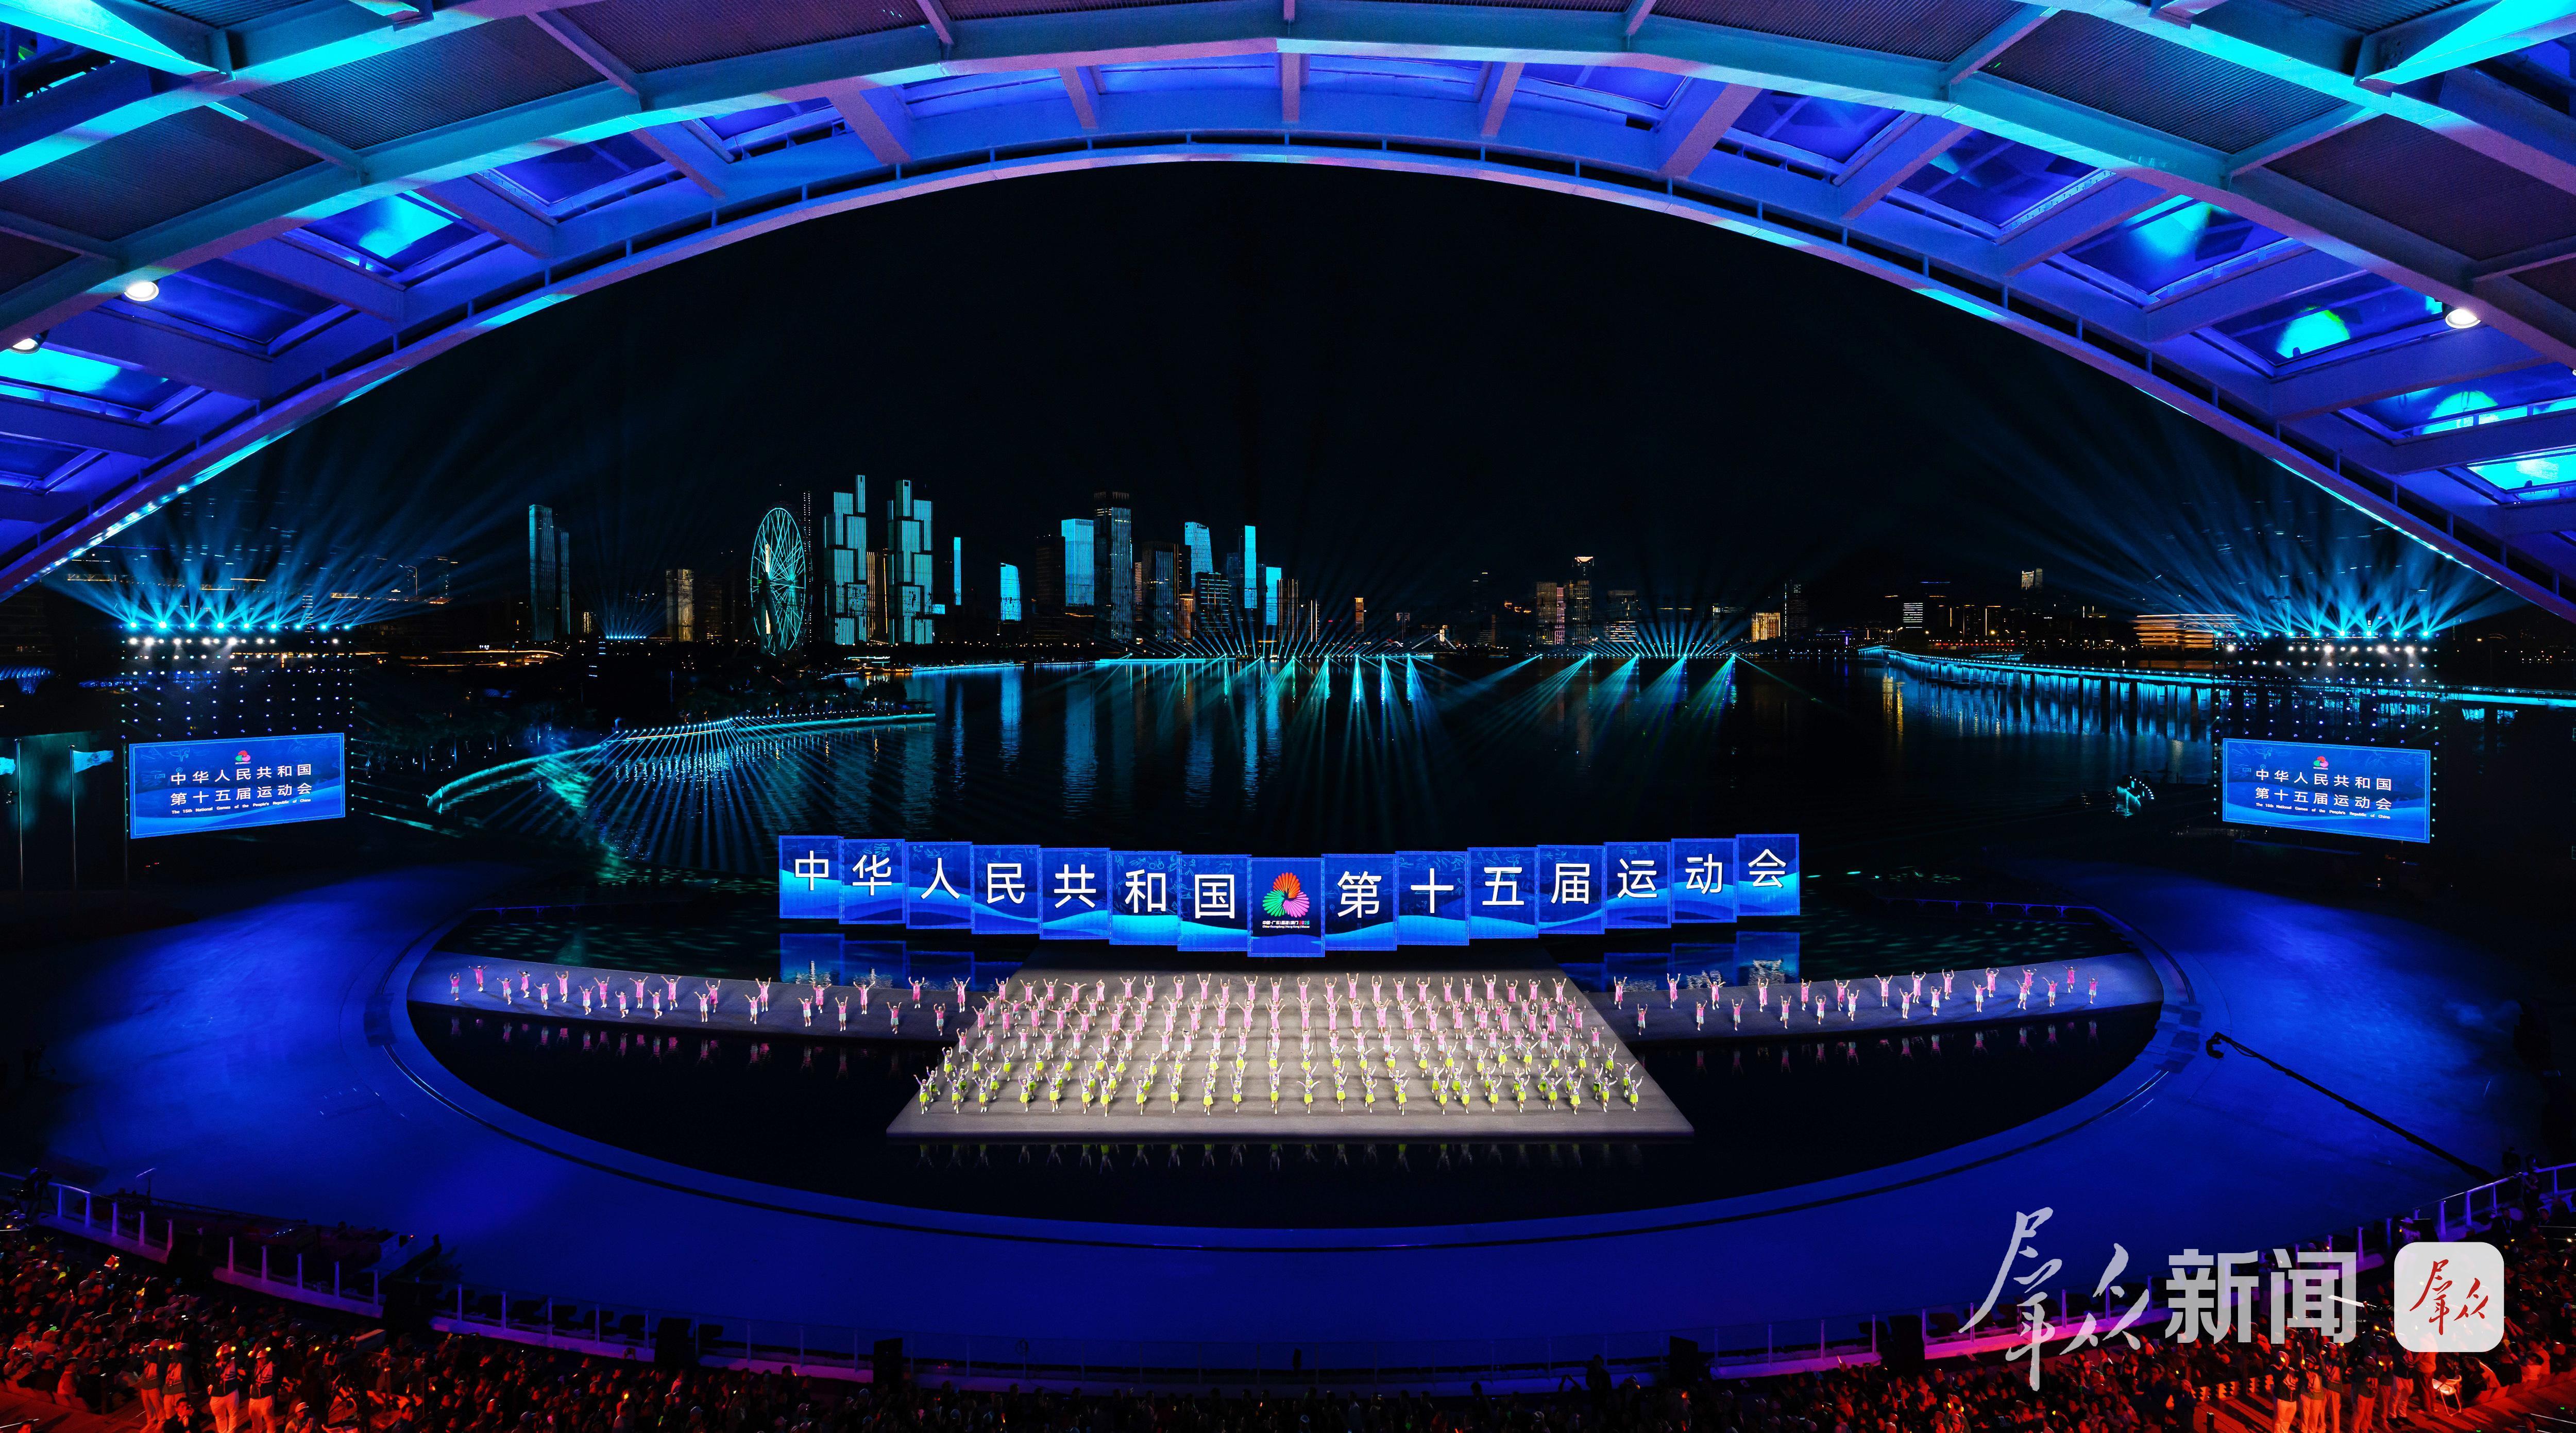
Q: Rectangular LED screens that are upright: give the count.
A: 15